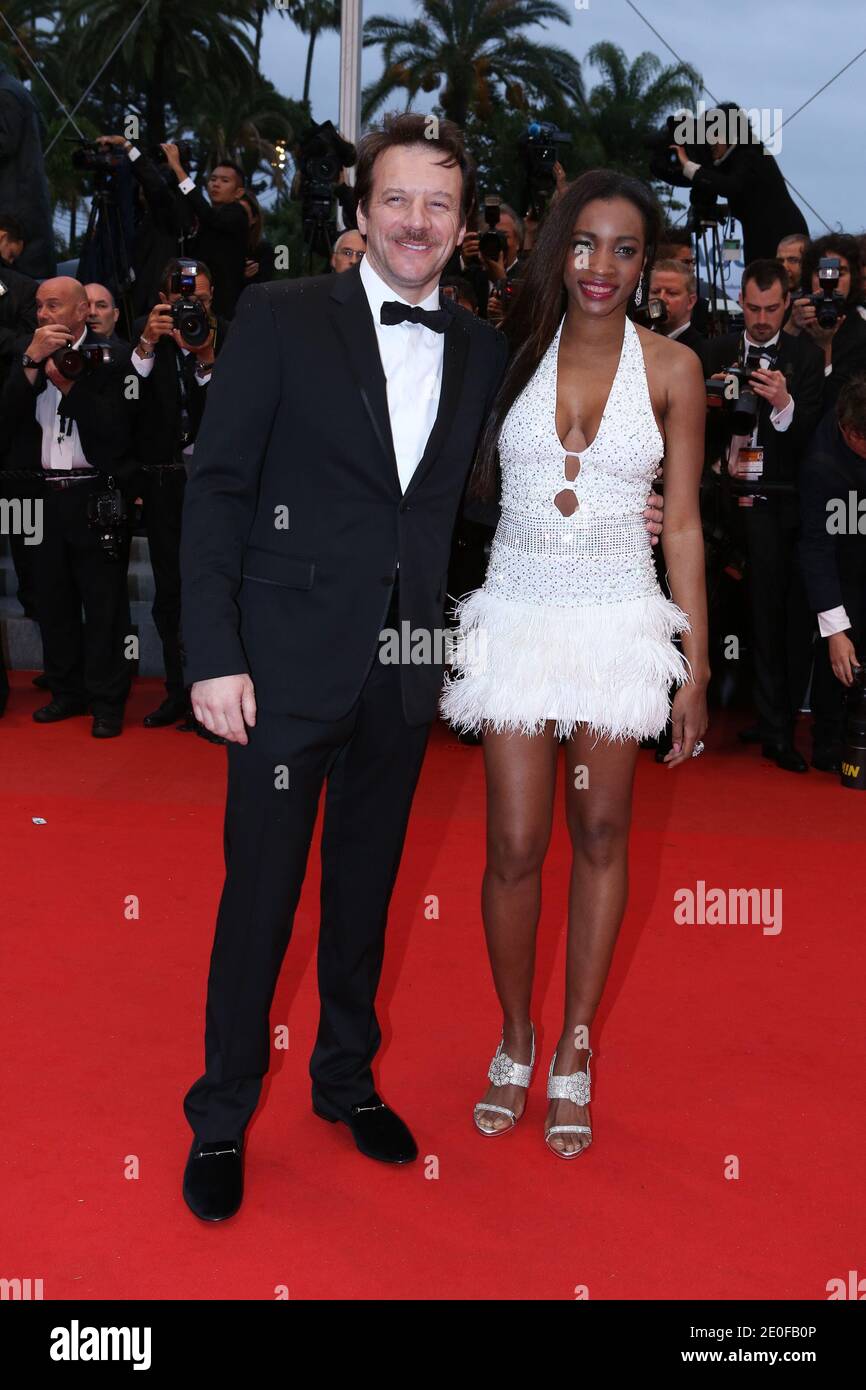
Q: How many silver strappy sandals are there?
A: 2